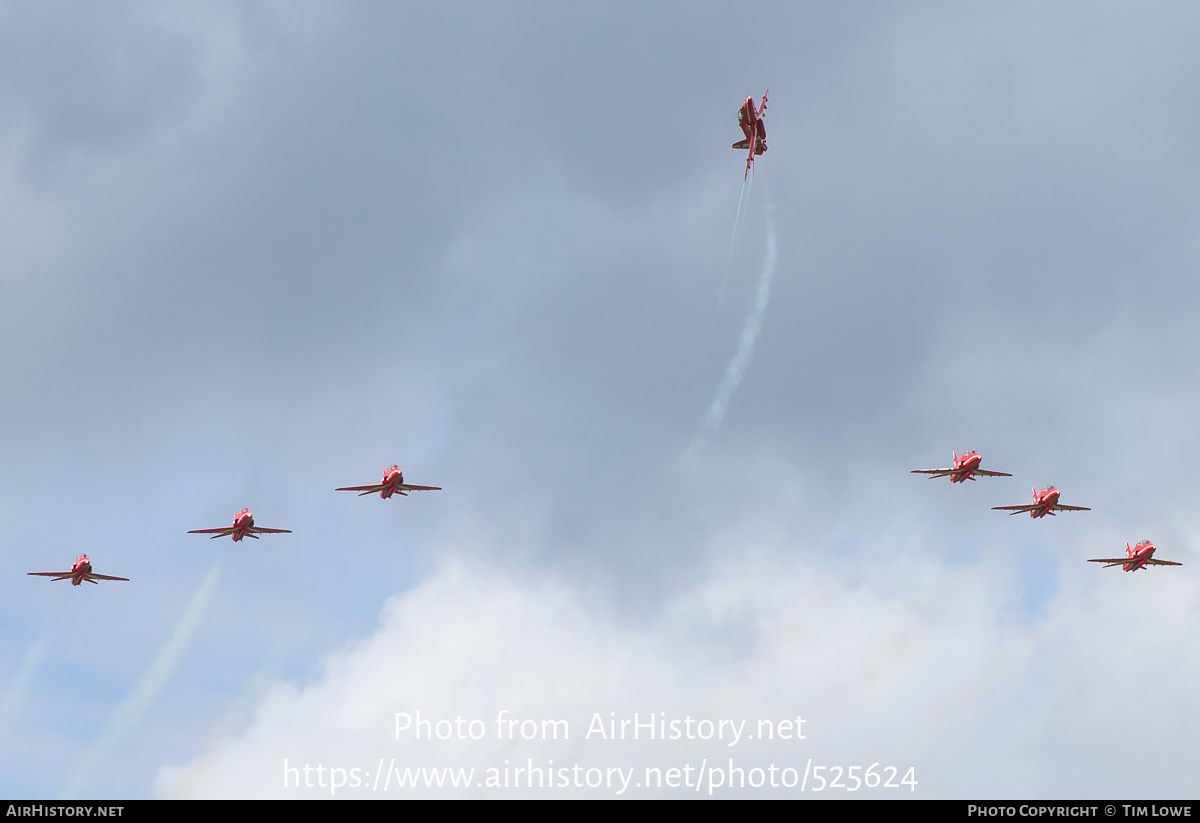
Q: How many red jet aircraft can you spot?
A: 7